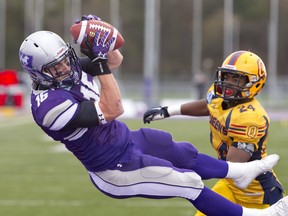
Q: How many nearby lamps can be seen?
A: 0